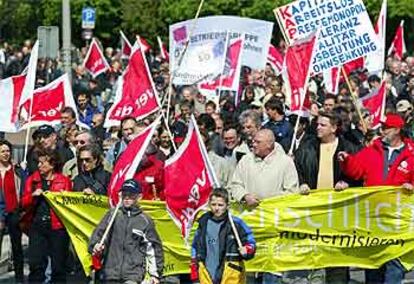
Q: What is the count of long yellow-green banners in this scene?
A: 1